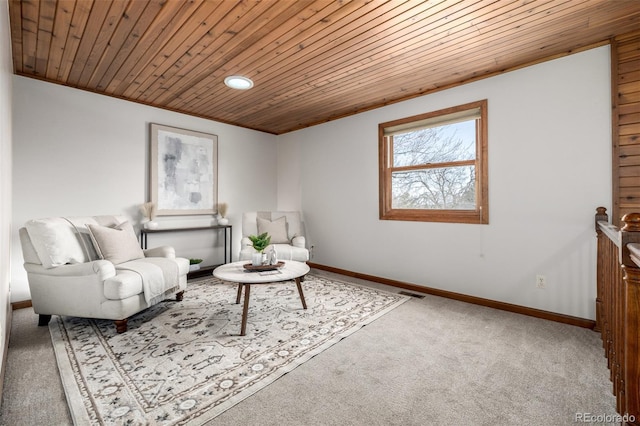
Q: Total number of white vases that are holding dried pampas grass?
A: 2